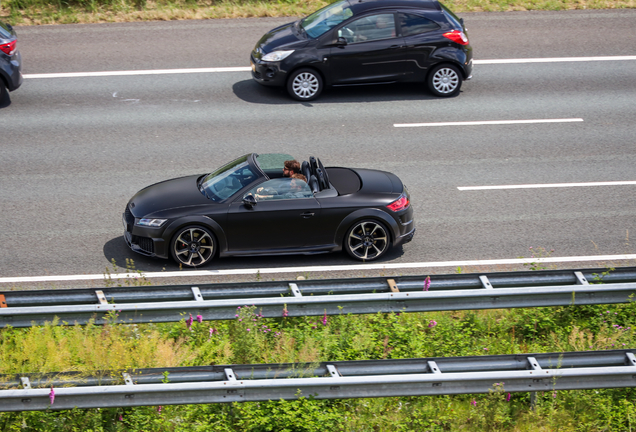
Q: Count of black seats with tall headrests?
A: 2